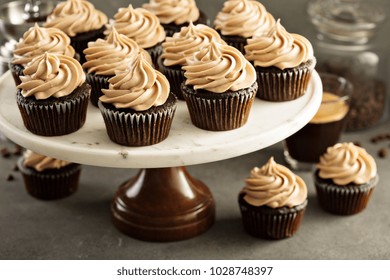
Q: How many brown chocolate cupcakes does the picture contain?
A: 14